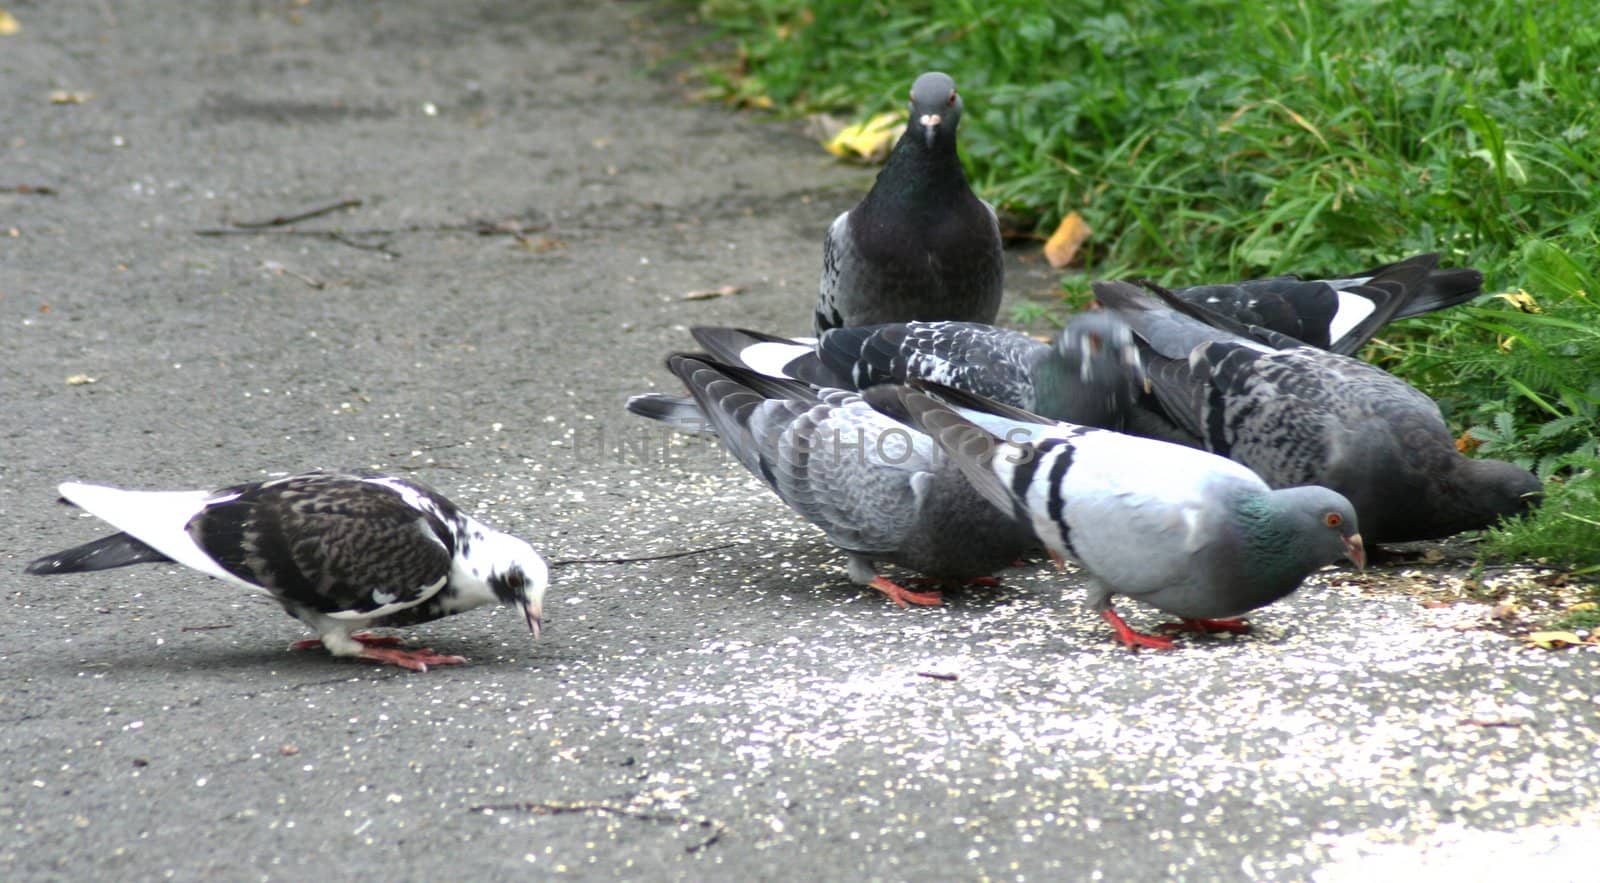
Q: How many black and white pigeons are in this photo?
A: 1